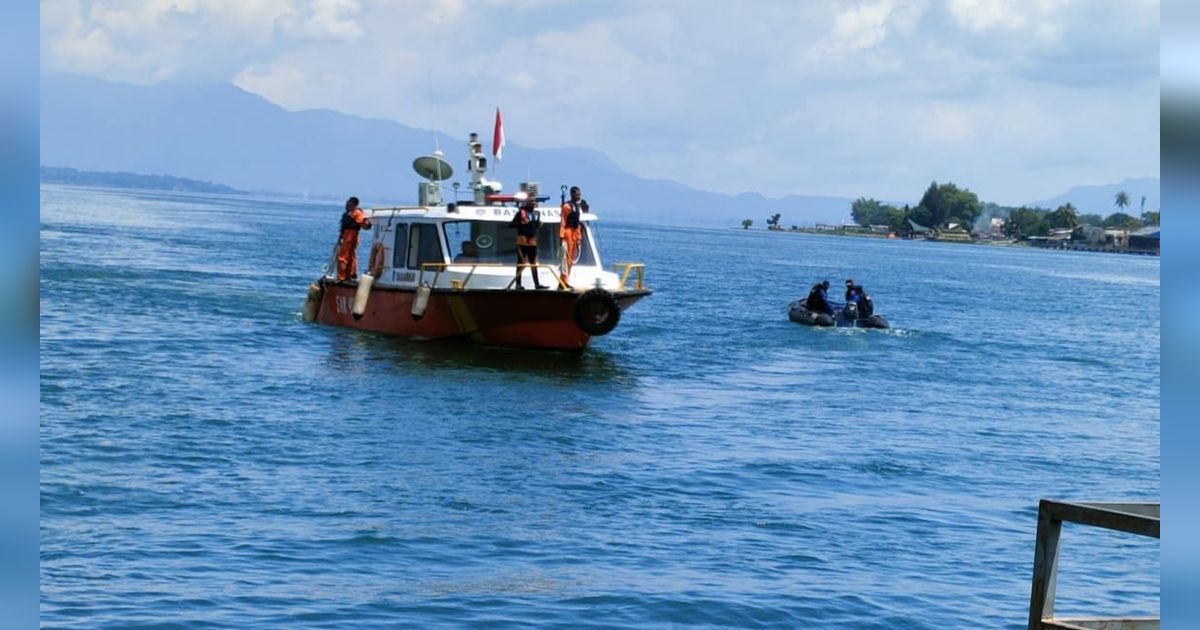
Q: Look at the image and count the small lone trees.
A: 2